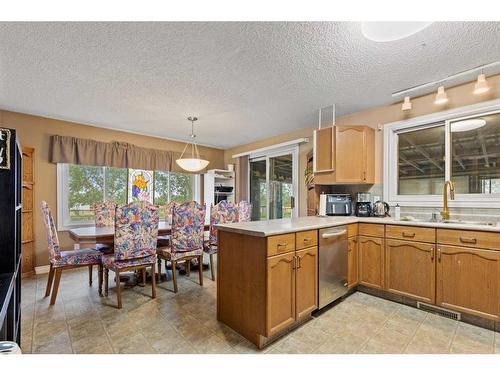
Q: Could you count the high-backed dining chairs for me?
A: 7